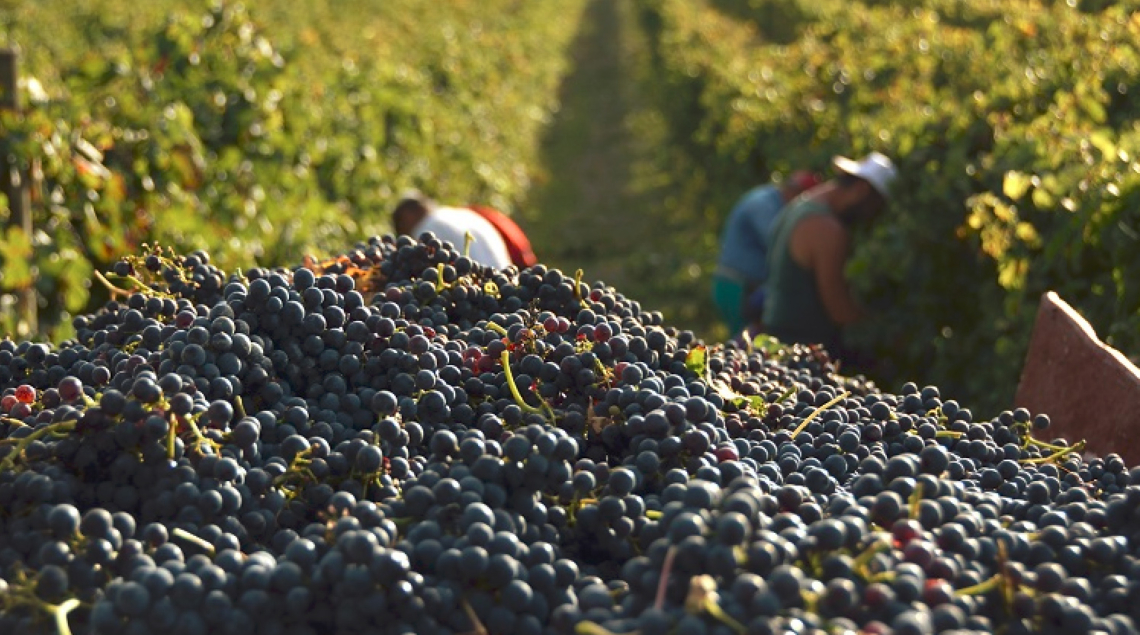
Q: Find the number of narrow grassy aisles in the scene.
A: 1